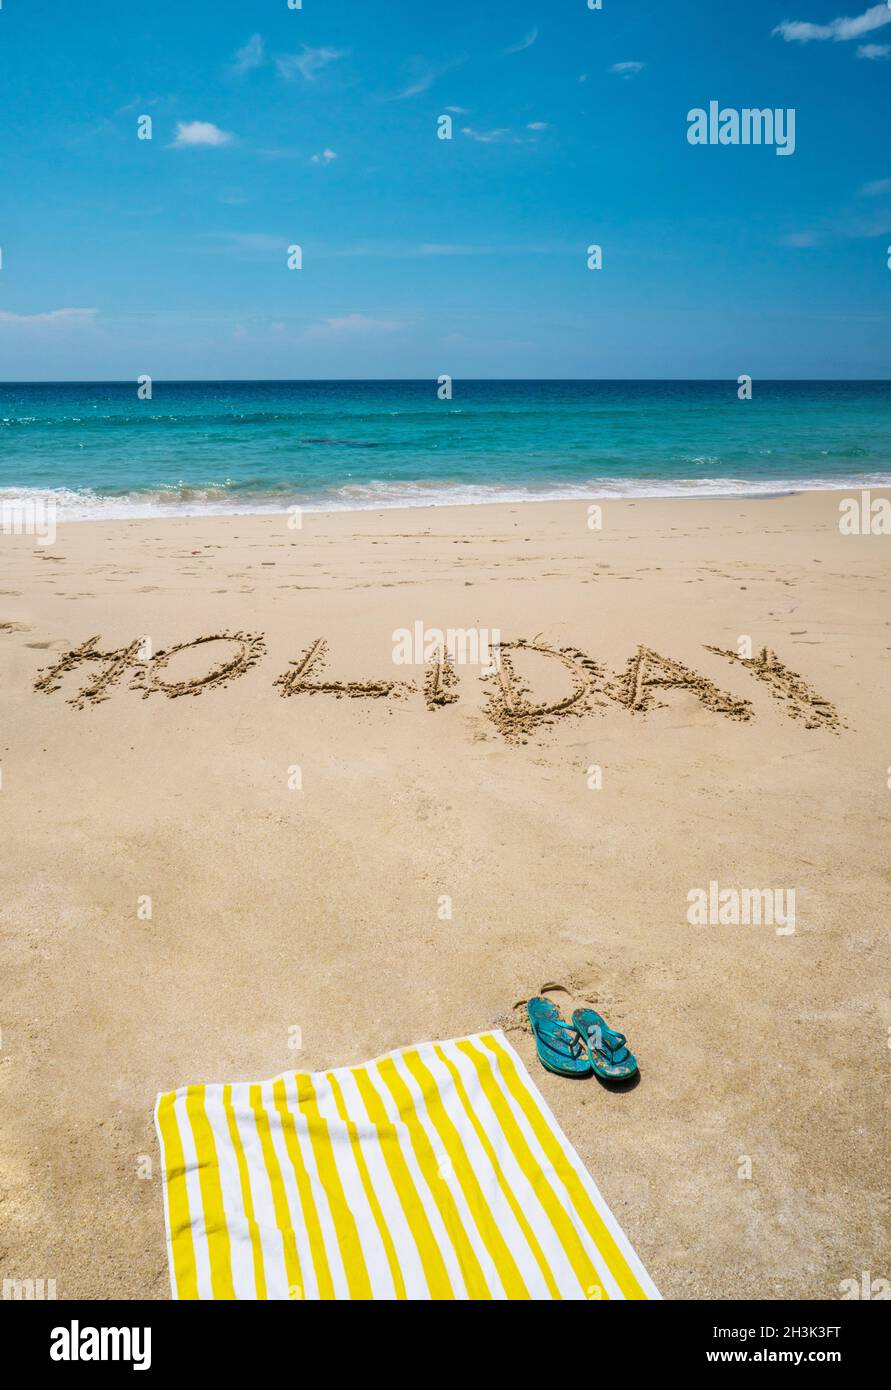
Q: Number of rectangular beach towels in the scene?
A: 1